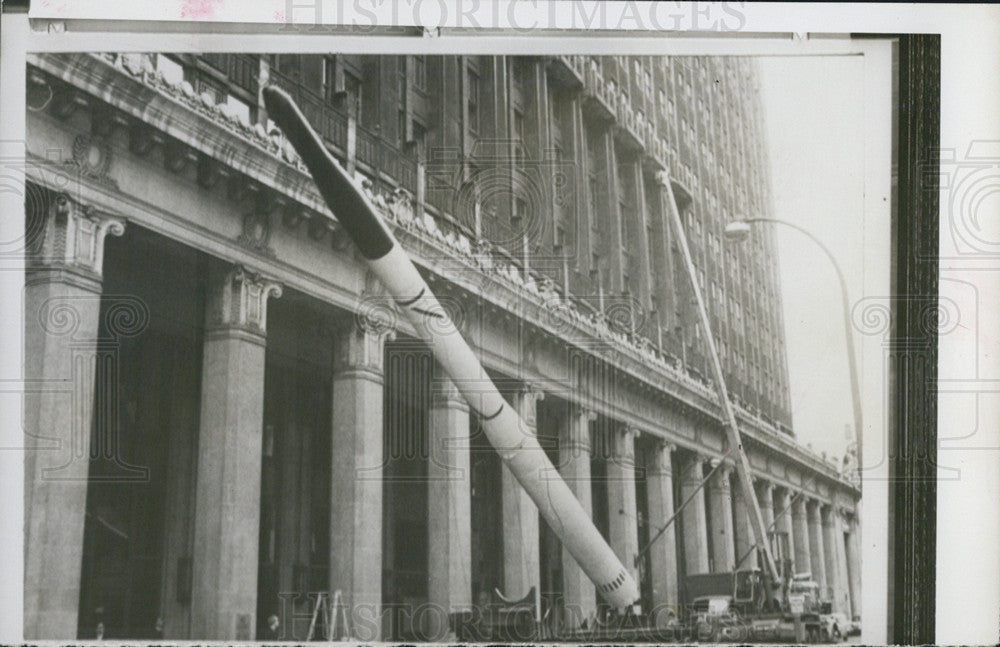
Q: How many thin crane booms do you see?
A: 1